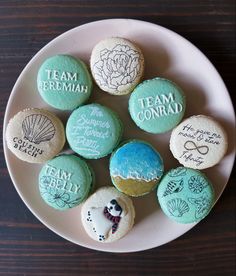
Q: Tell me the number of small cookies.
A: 10